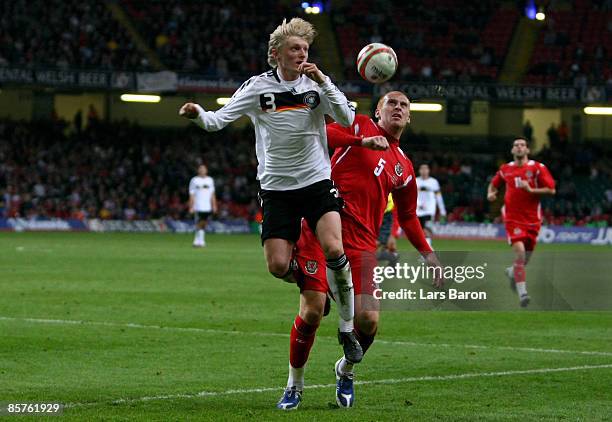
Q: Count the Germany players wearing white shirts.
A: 3